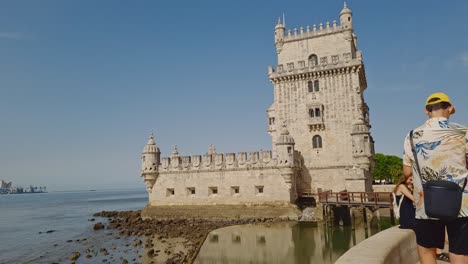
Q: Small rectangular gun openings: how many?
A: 5